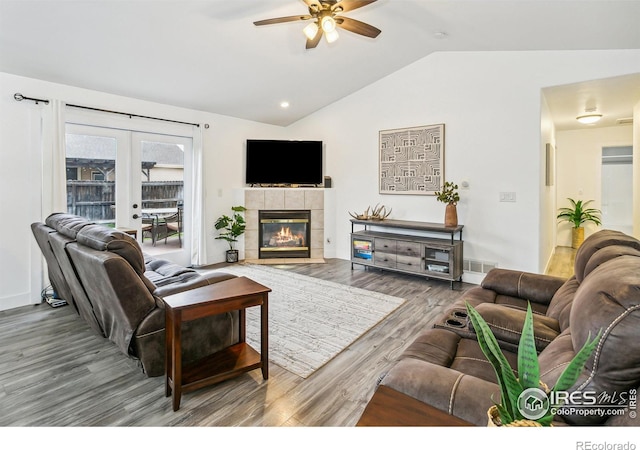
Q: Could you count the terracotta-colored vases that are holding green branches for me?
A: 1